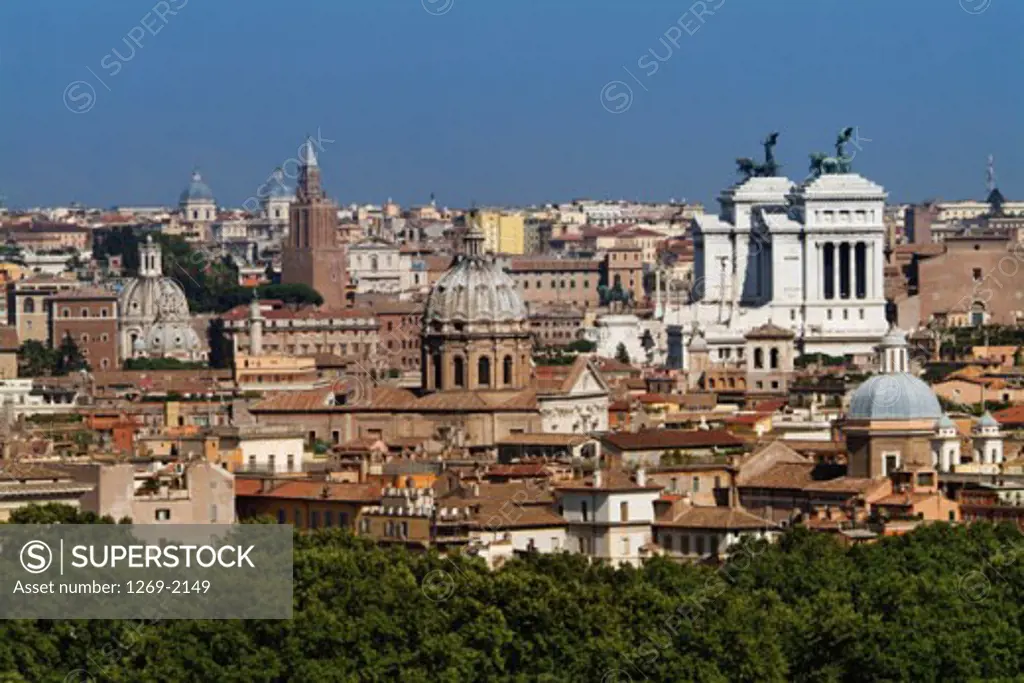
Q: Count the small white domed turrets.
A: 2